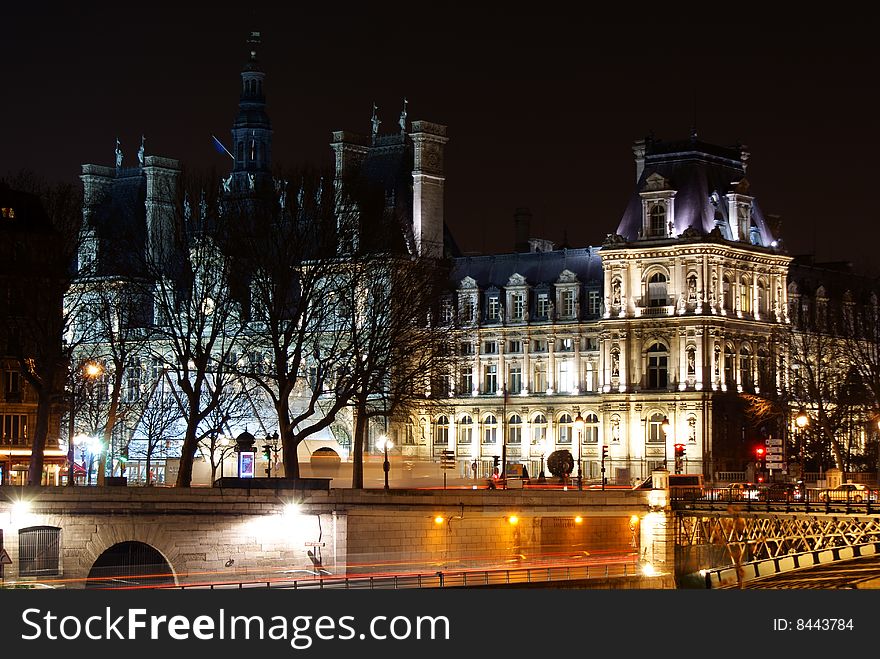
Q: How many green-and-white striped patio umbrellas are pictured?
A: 0